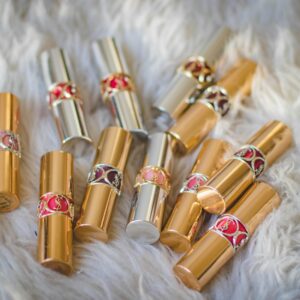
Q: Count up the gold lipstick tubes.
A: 7